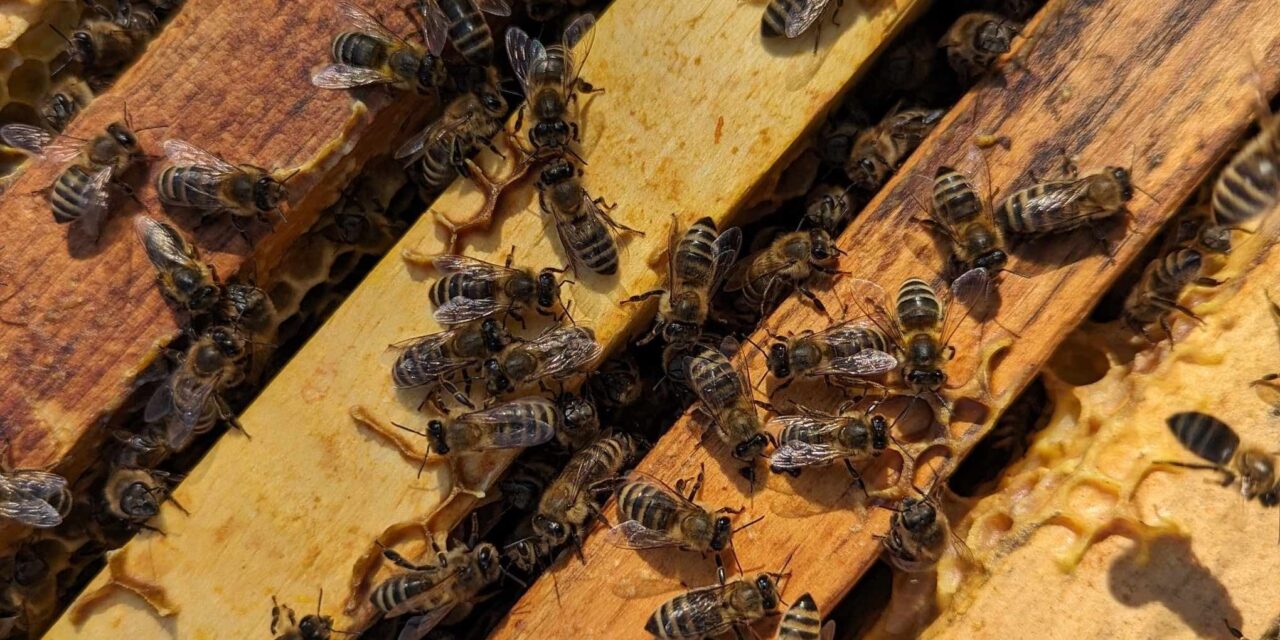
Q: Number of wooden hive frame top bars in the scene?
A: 4